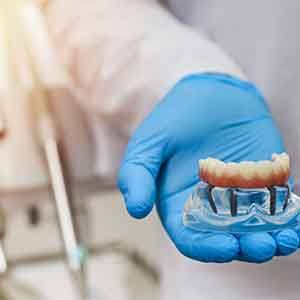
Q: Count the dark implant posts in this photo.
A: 4